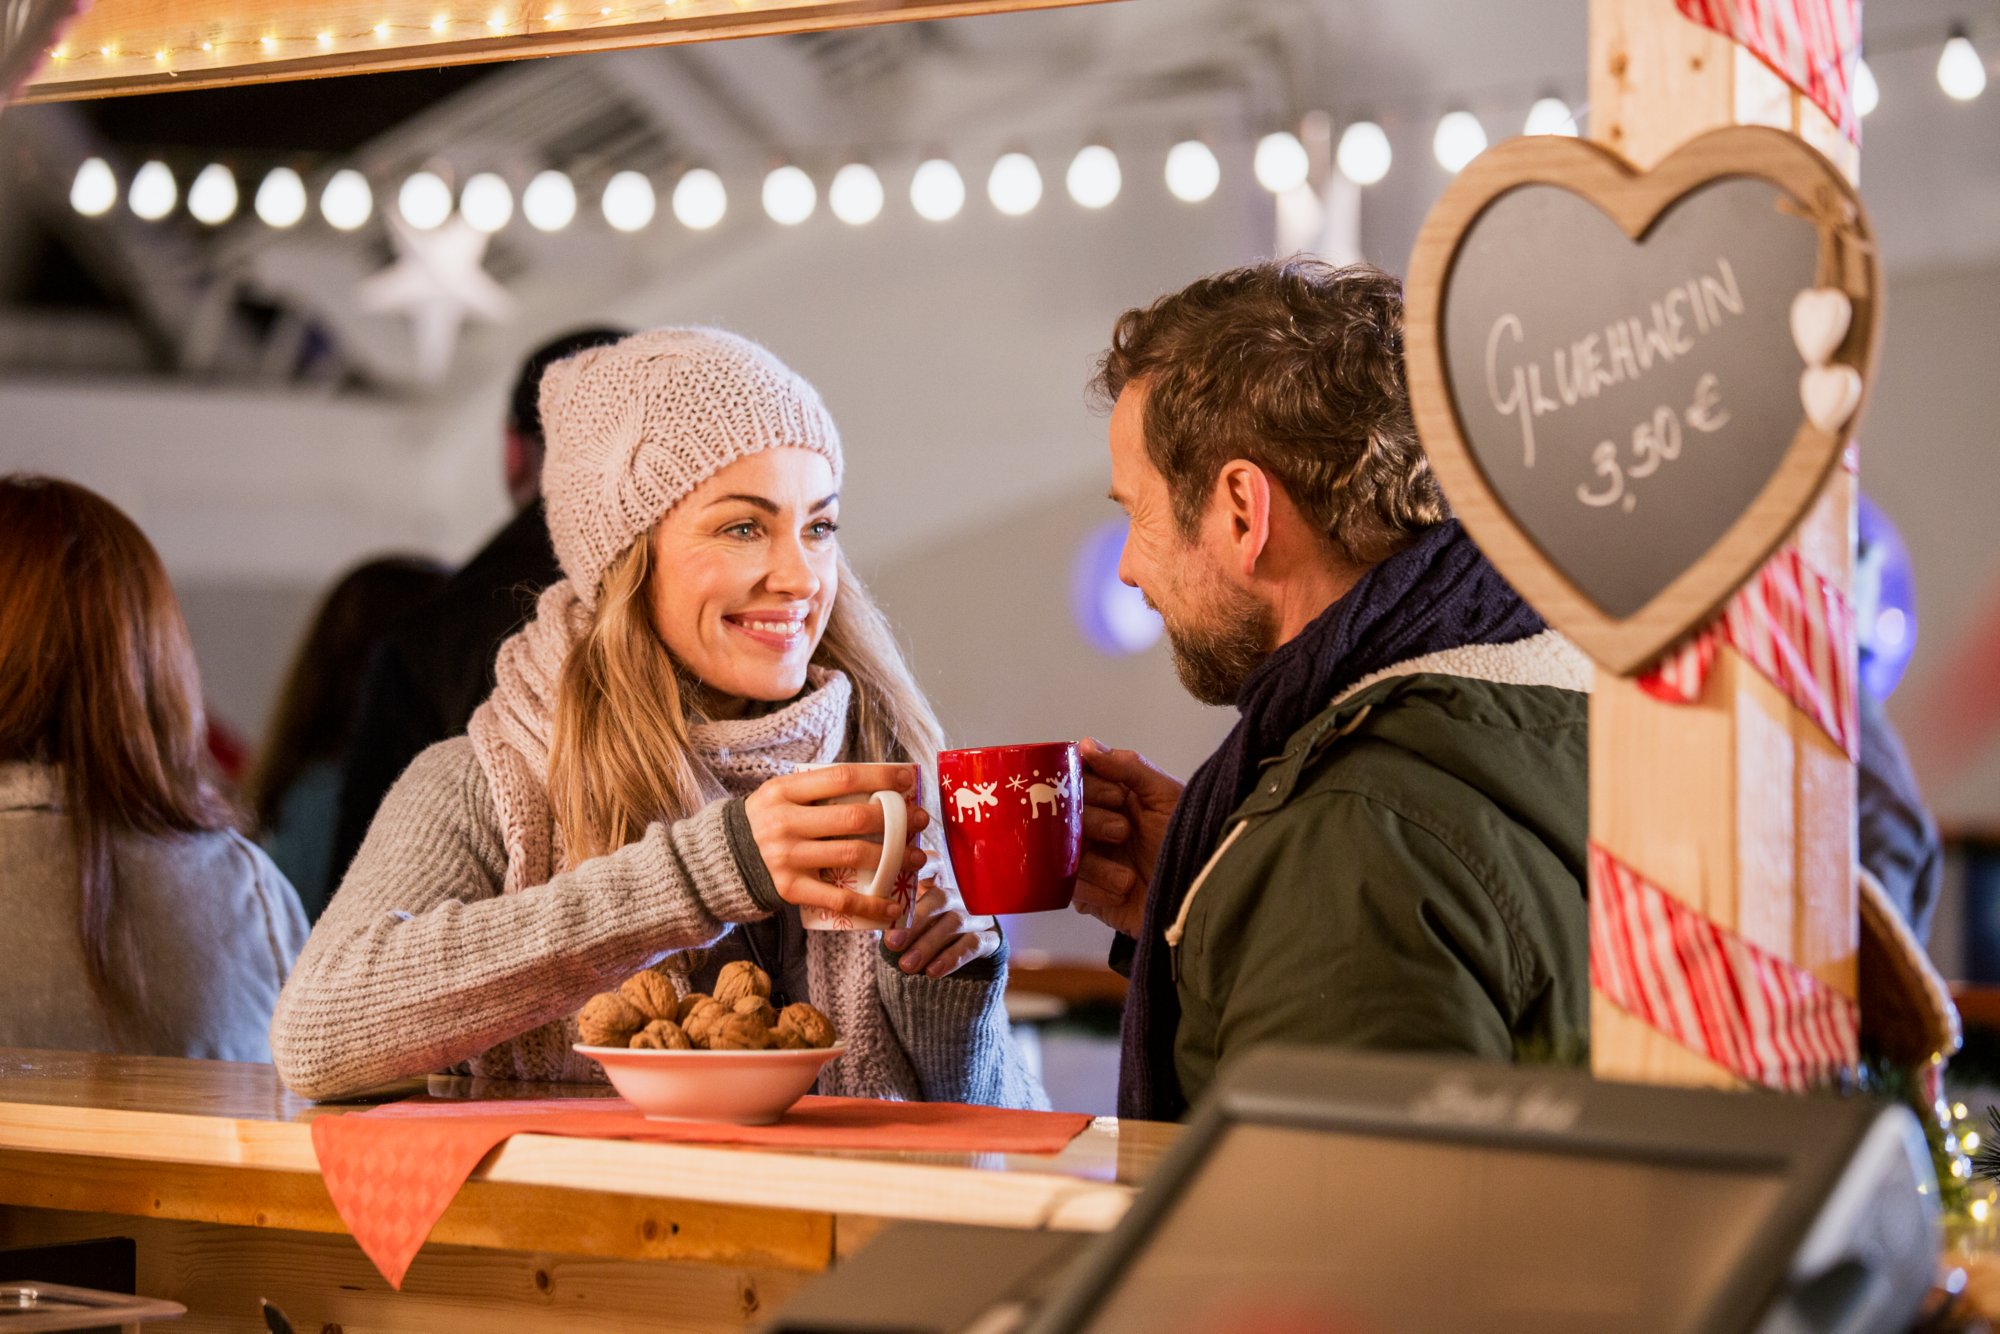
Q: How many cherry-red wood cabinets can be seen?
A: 0